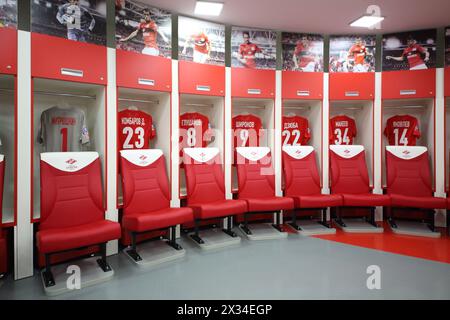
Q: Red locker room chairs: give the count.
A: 7